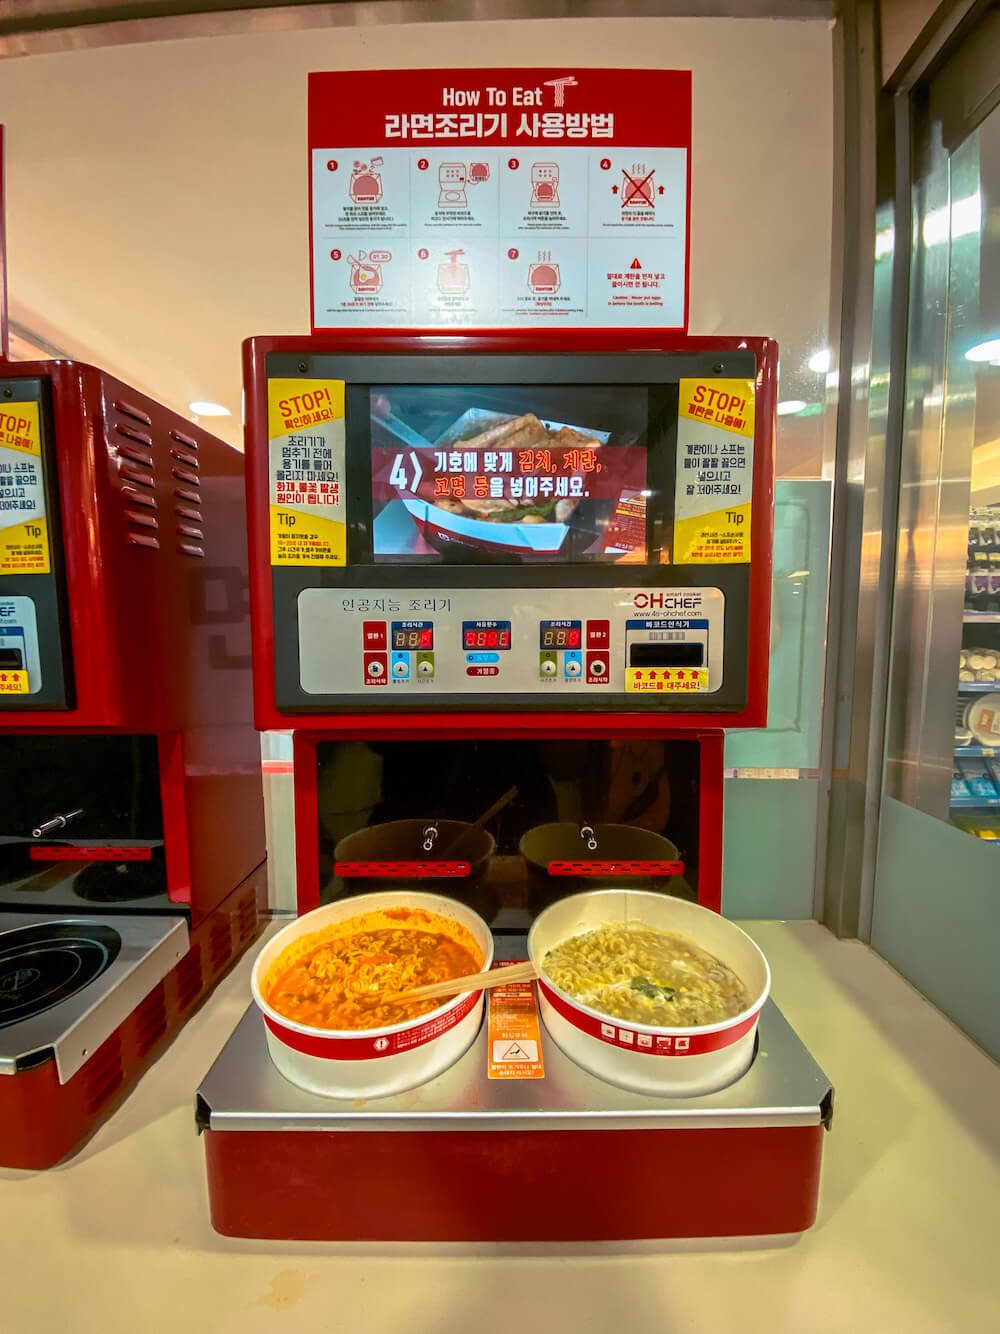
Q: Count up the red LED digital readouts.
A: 3